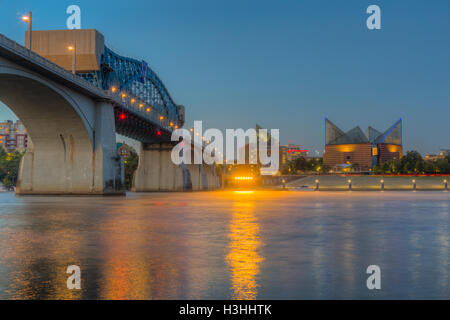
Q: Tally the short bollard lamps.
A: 6